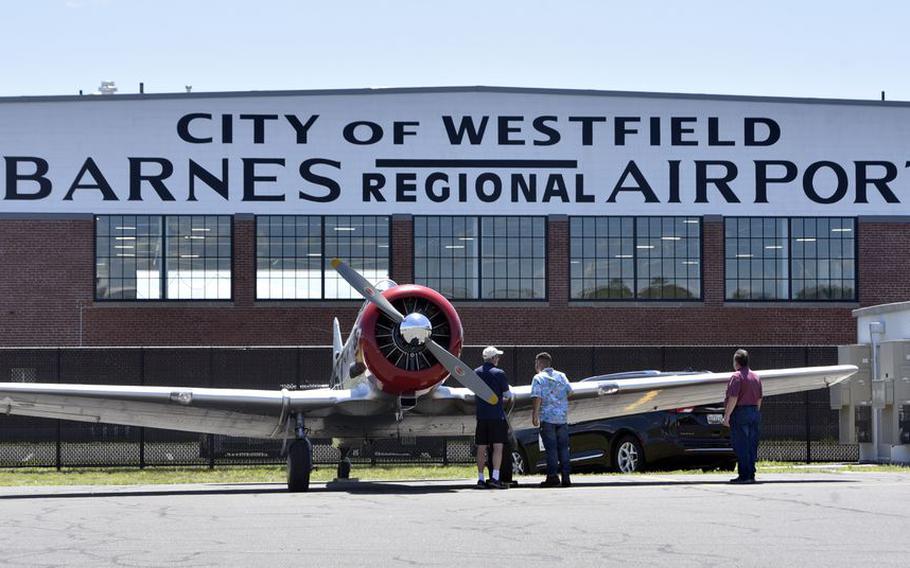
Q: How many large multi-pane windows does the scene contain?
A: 5